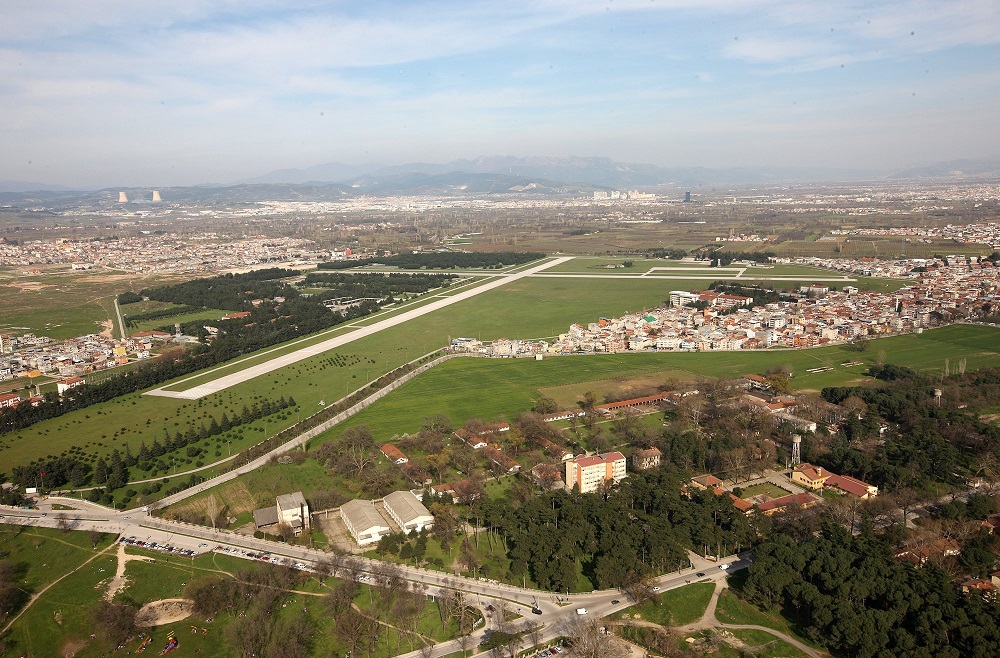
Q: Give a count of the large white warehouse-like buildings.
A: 2